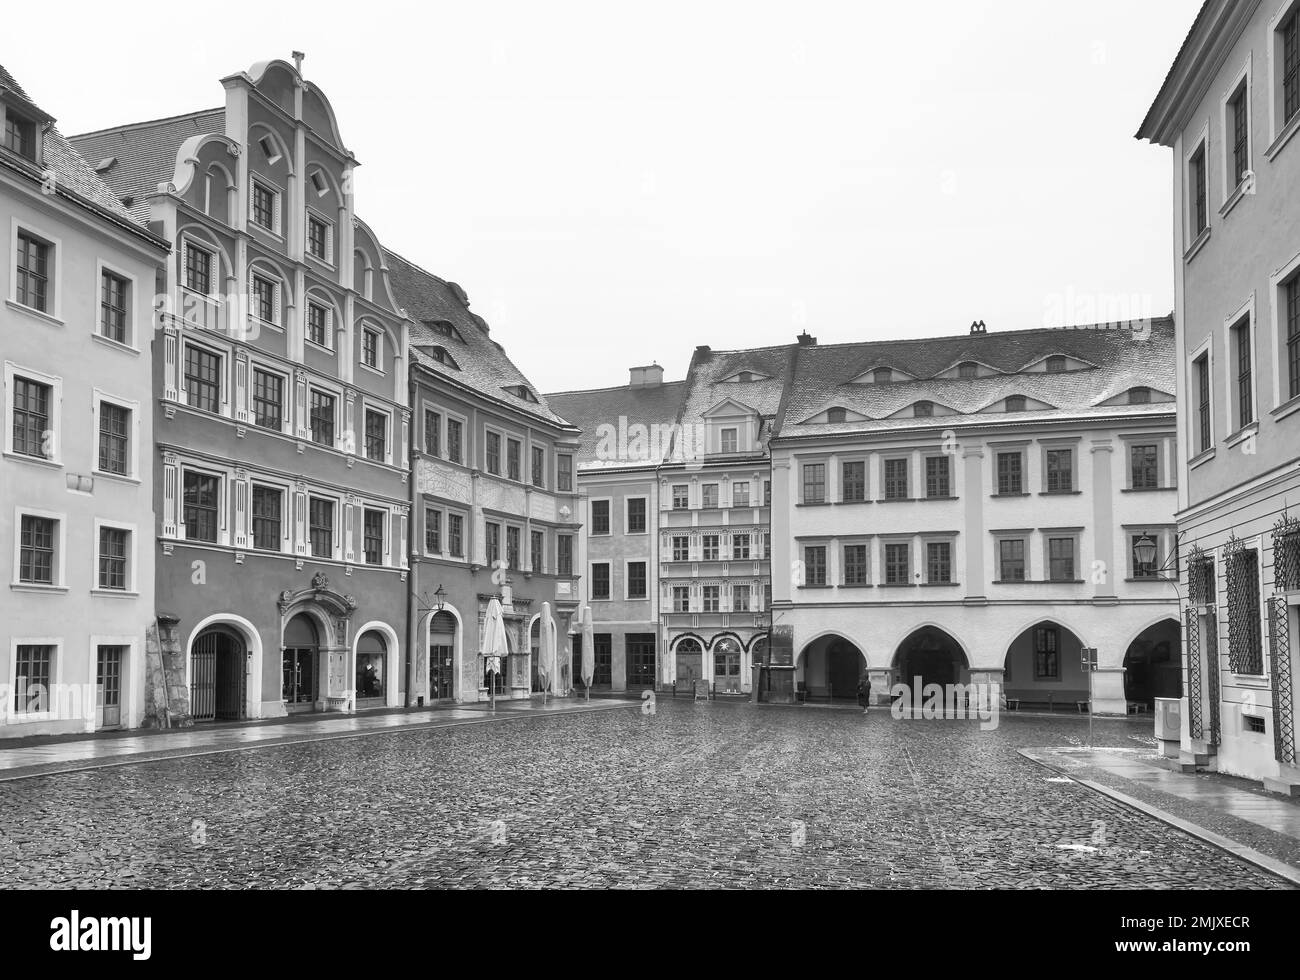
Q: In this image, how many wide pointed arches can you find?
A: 4